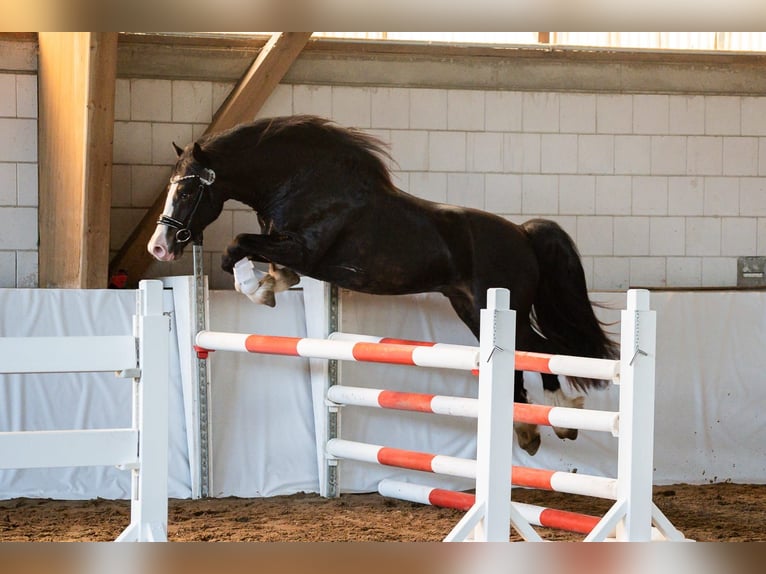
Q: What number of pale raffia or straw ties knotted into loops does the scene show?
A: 0